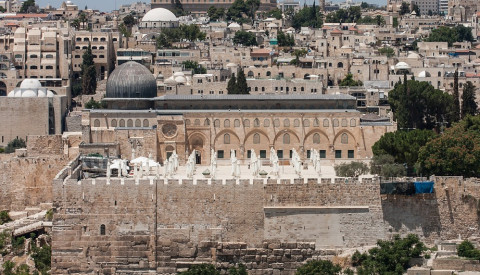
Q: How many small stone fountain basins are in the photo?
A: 2